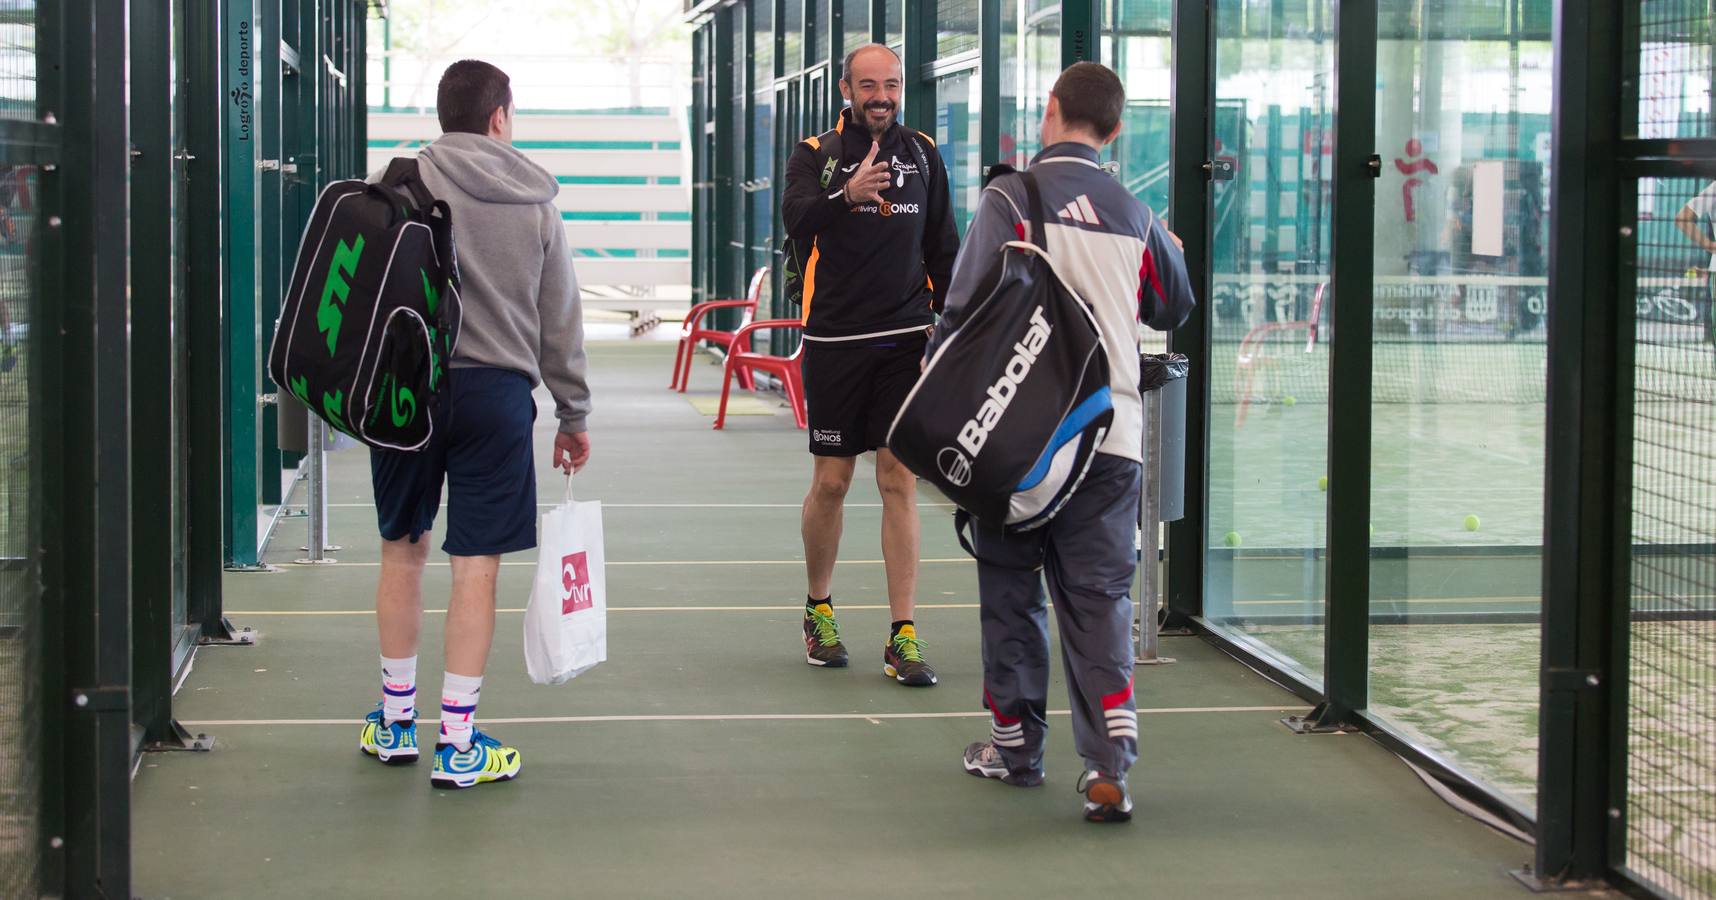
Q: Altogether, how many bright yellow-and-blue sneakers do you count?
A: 2